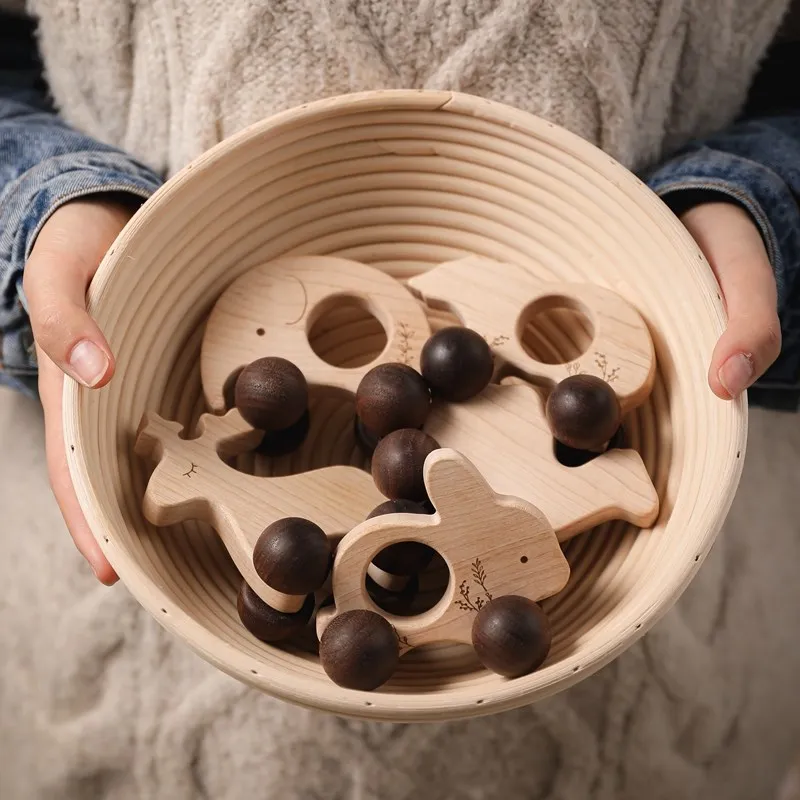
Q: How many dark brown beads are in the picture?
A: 14